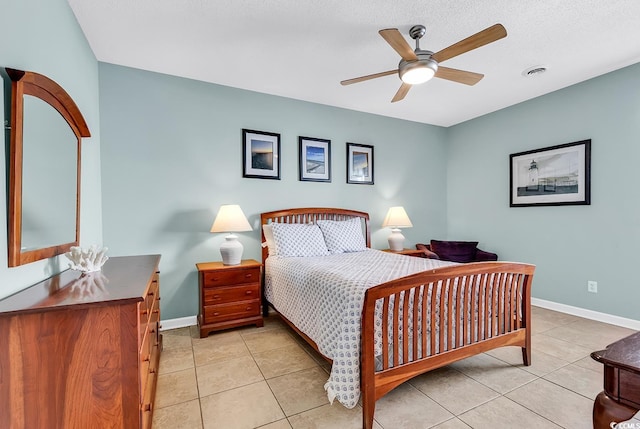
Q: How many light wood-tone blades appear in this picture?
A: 5